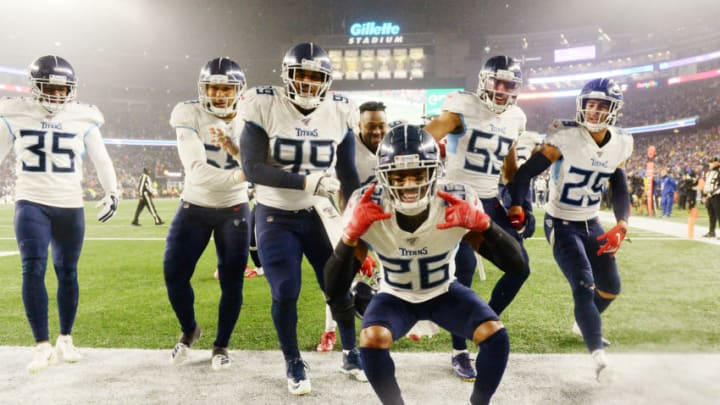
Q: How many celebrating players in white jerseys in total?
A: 7